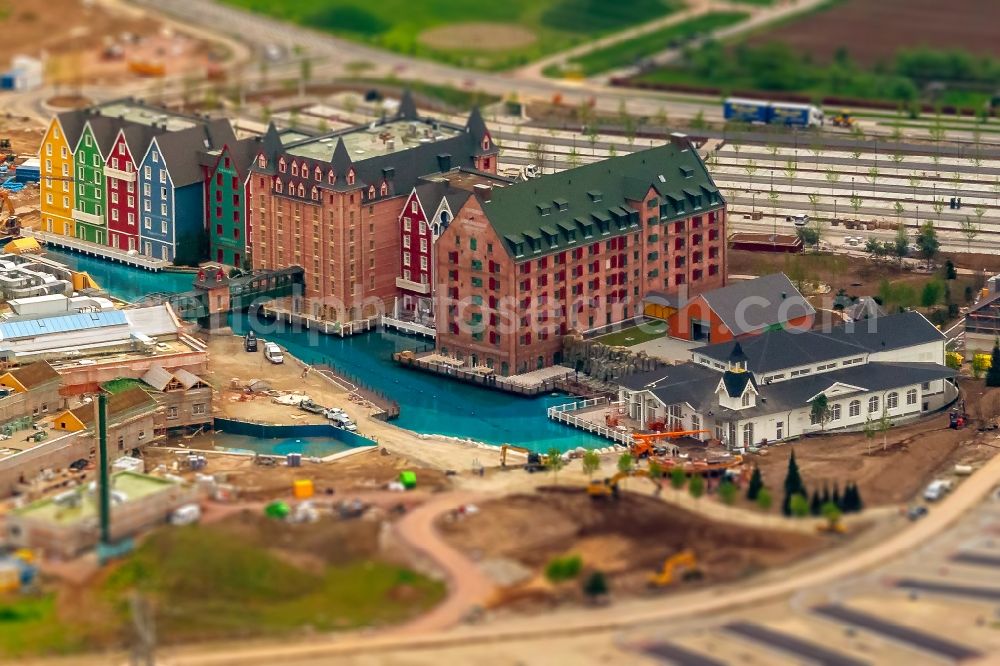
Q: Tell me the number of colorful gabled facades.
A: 6